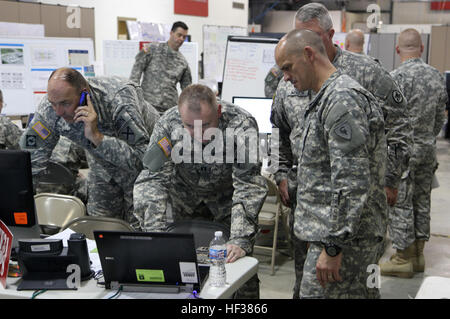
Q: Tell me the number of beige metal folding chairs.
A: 3